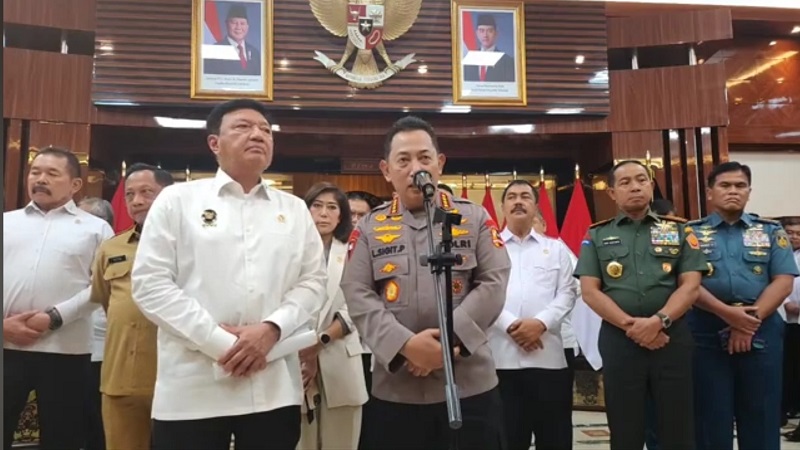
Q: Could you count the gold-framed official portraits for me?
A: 2